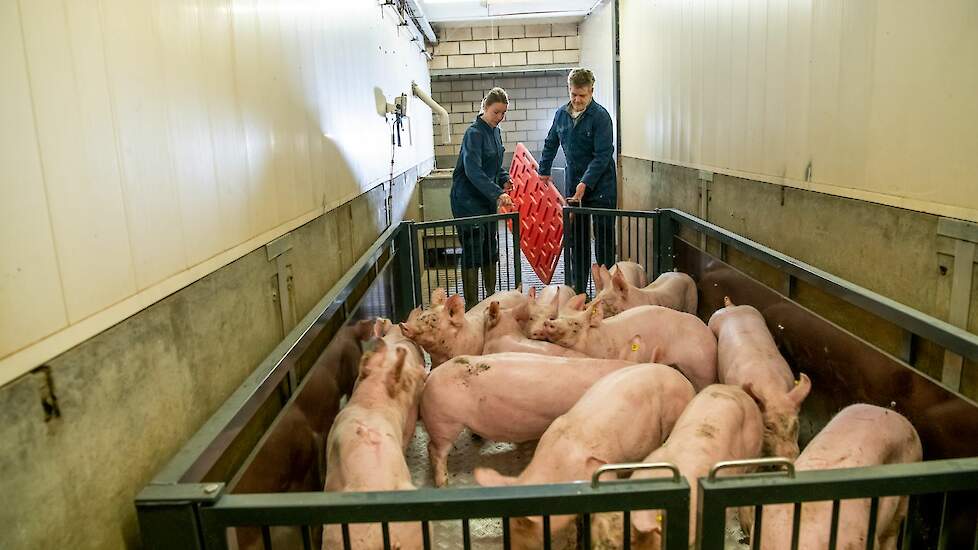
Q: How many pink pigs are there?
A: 13